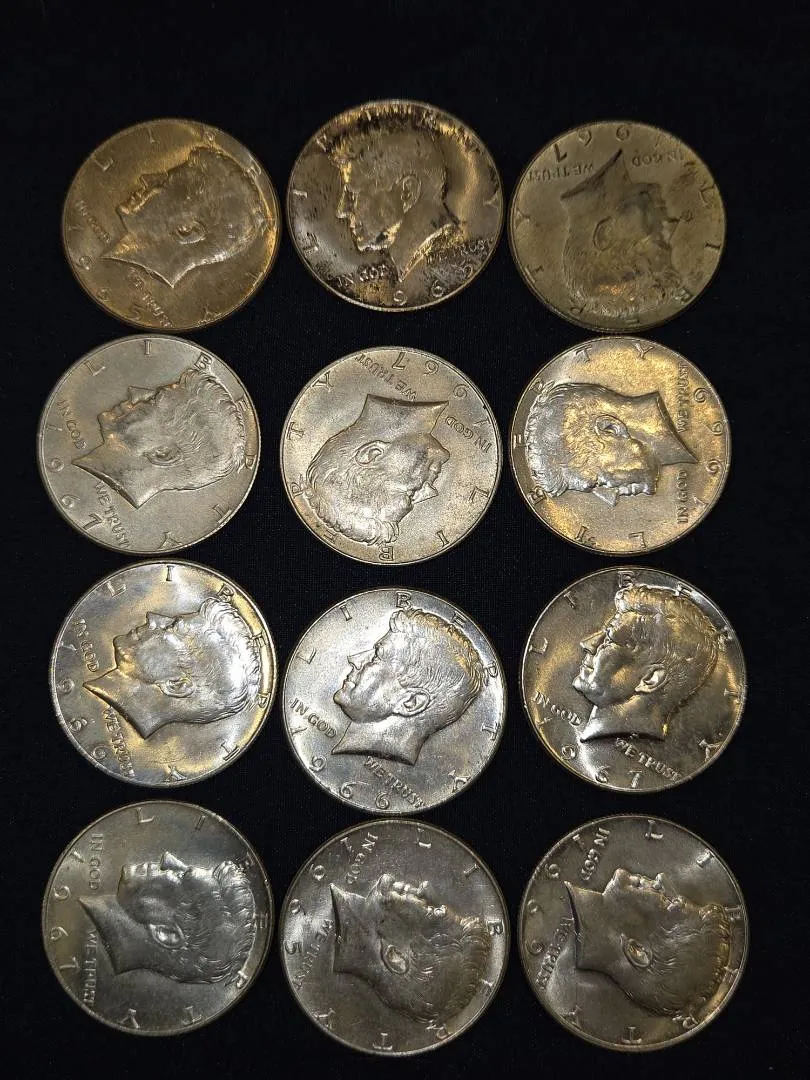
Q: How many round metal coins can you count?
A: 12